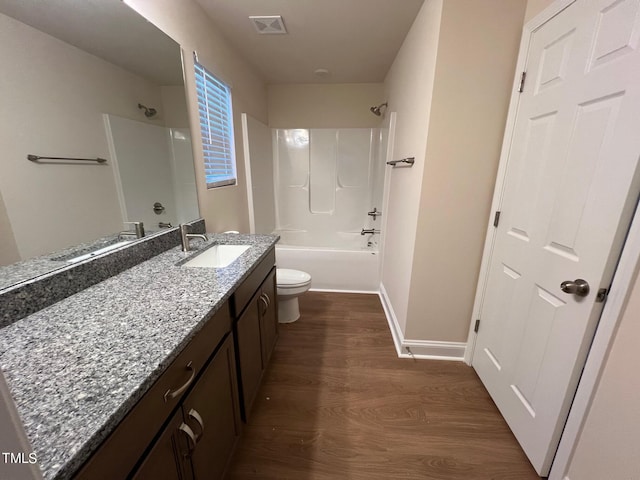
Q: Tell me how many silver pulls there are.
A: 5